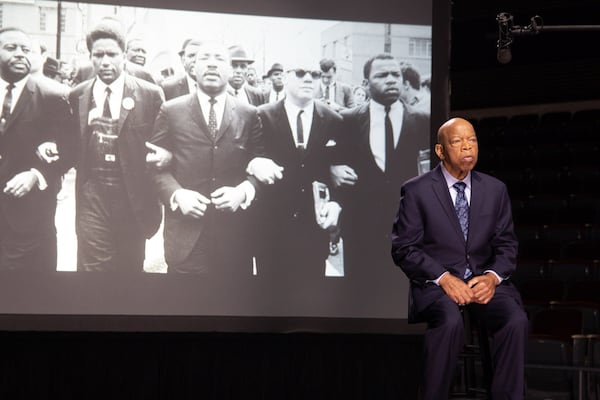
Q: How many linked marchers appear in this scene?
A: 5